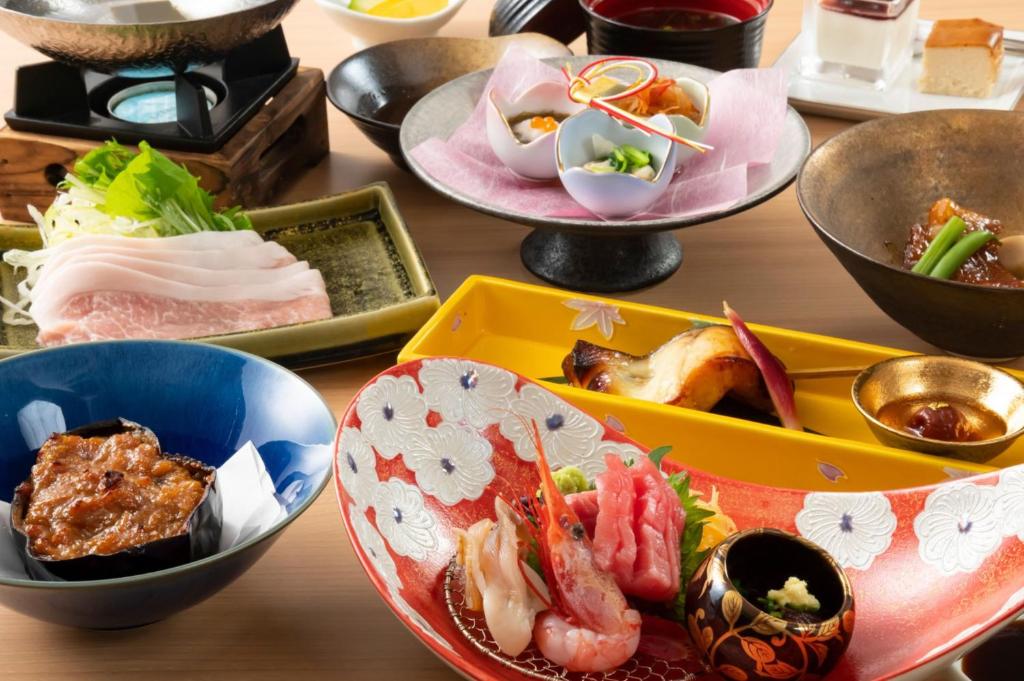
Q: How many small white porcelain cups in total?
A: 3